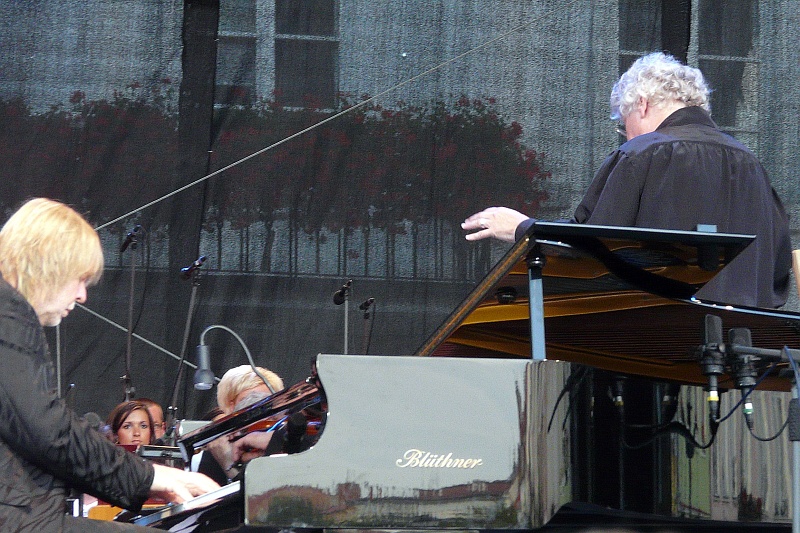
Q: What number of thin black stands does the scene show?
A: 4